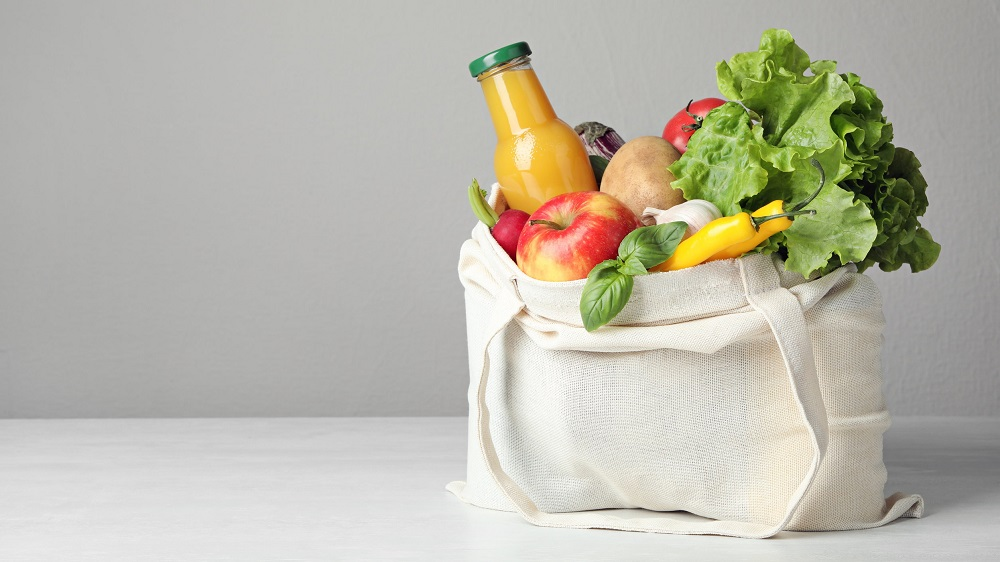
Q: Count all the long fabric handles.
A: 1